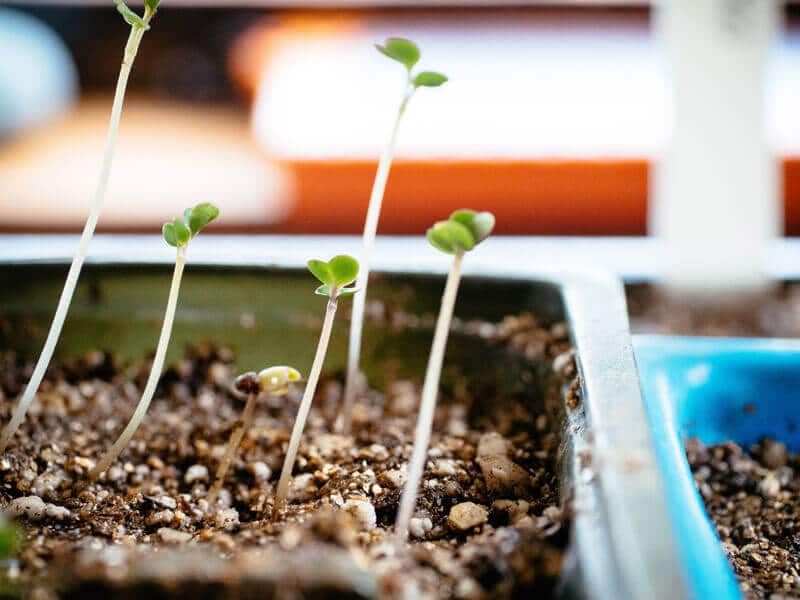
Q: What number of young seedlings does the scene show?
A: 6